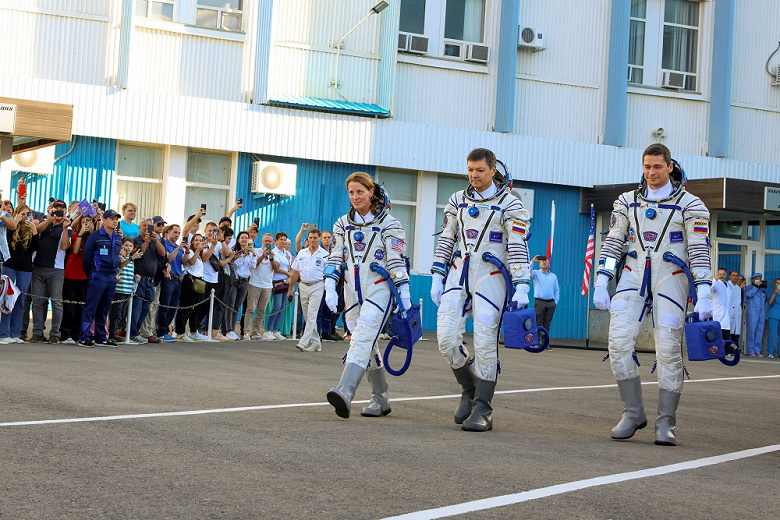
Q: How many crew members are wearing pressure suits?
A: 3